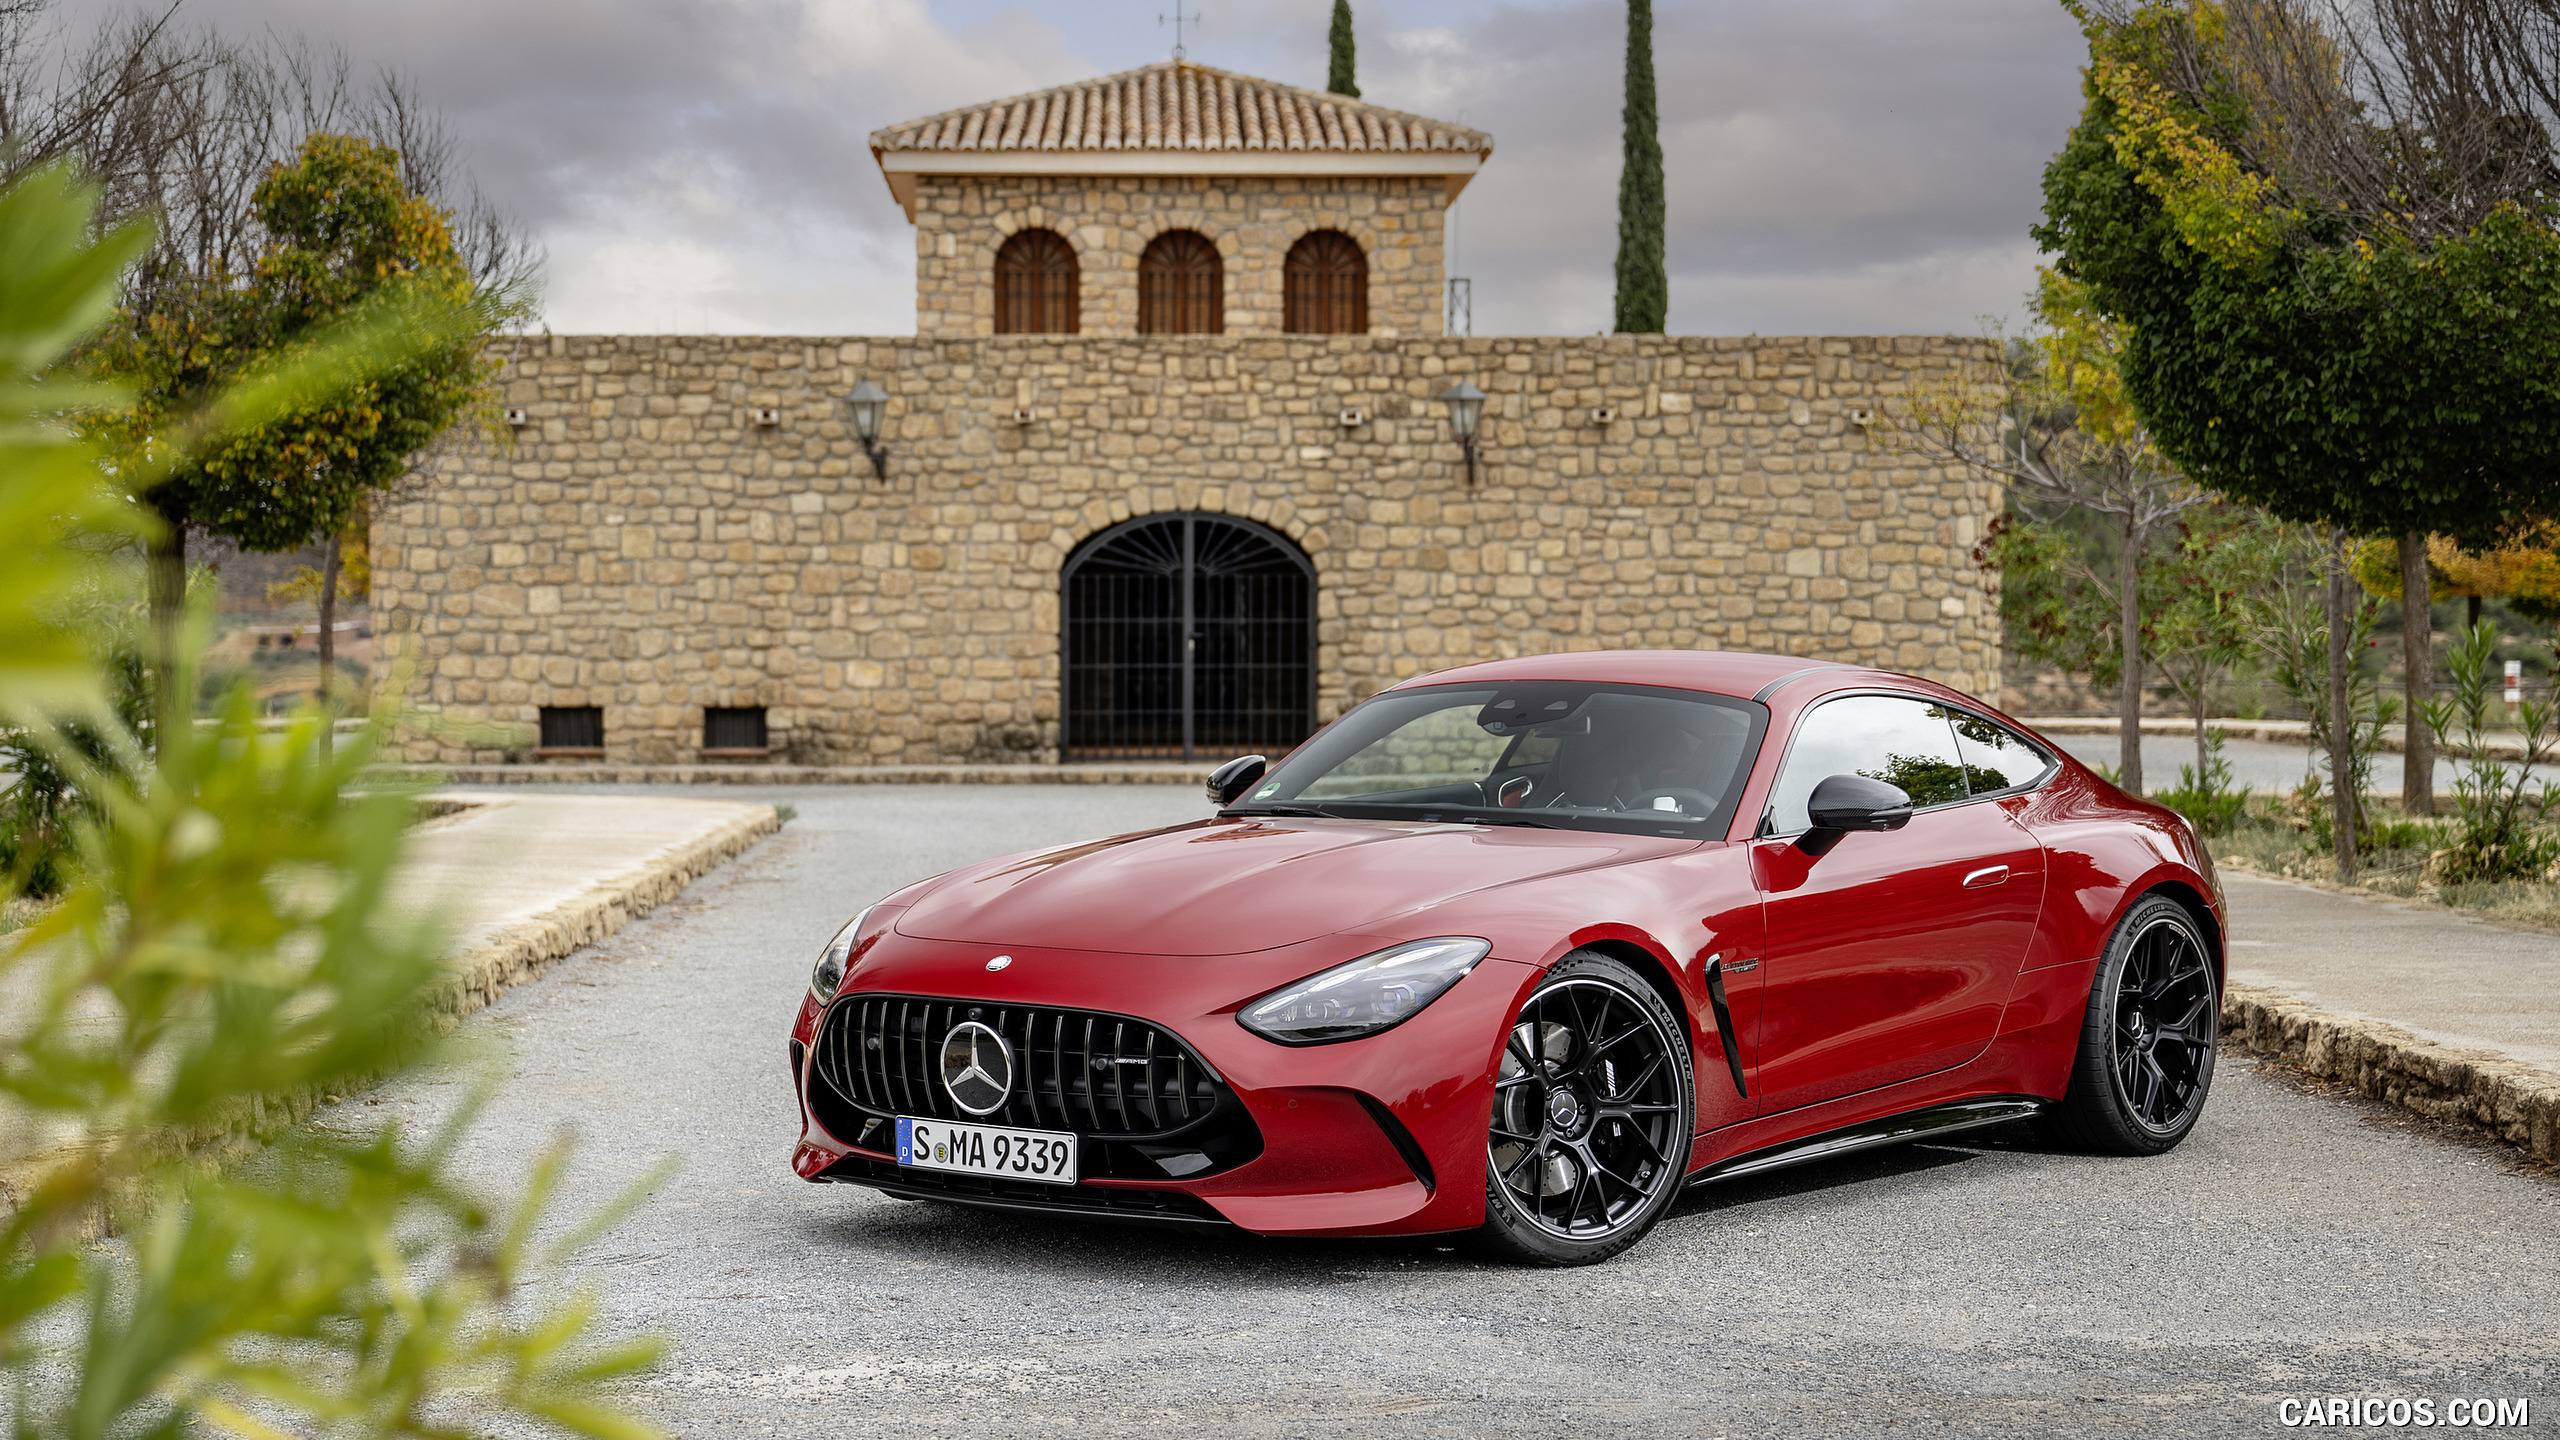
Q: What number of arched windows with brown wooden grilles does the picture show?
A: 3